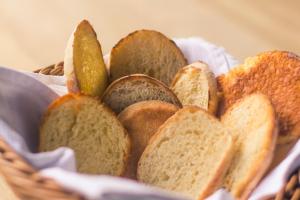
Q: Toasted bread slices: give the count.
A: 9